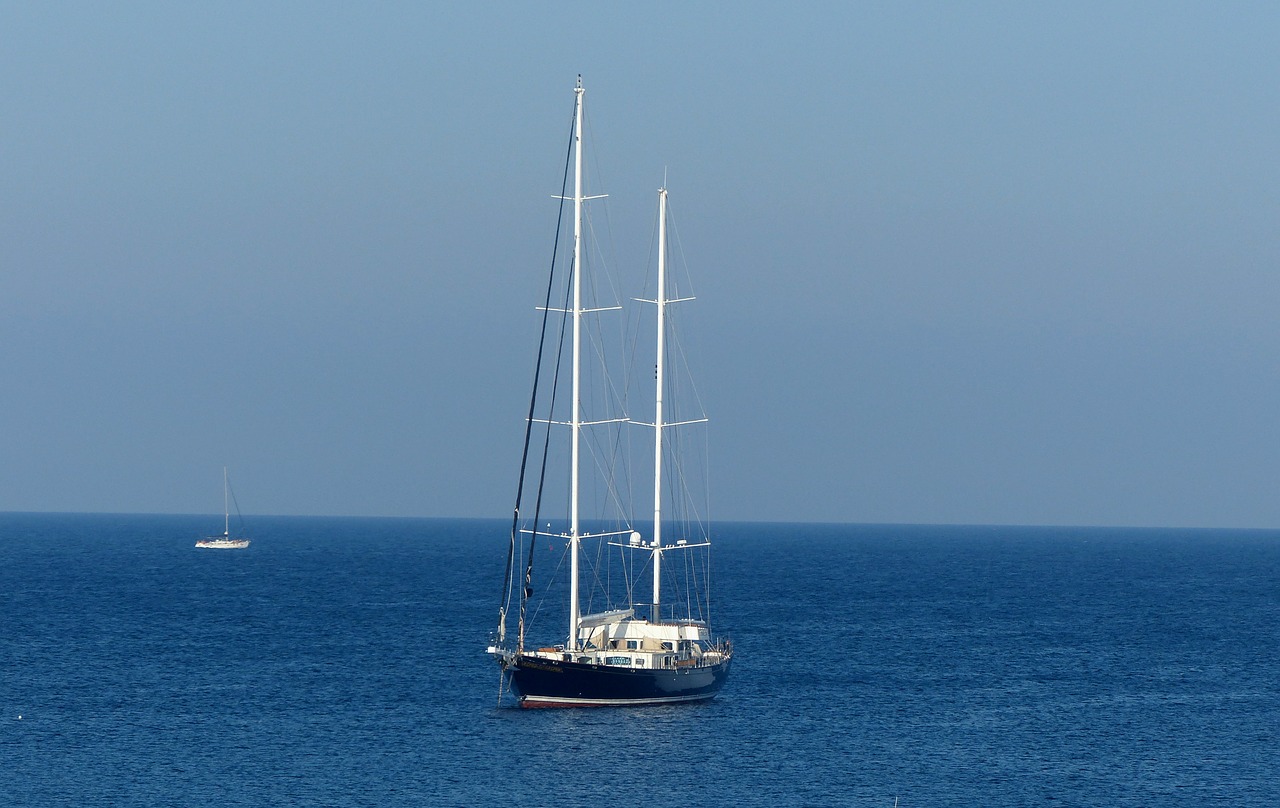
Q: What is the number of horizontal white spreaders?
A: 7